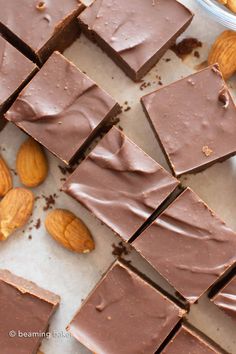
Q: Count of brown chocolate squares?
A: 11